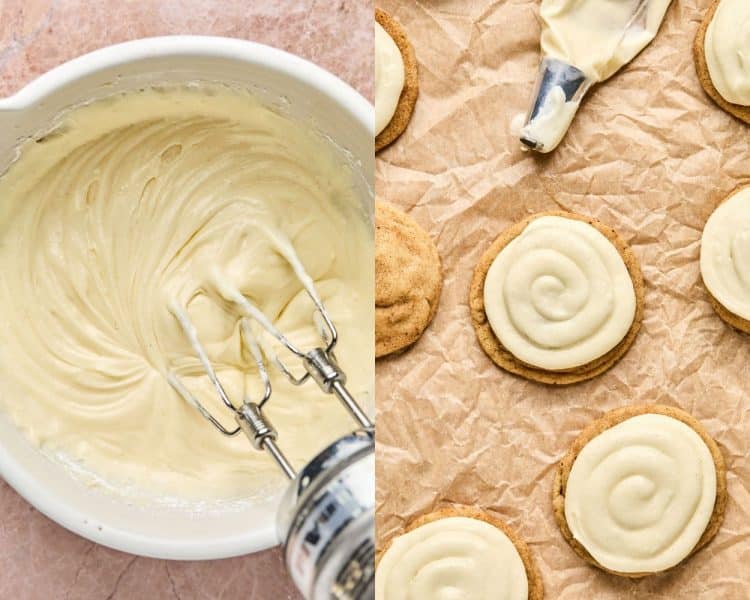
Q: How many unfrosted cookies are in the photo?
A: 1